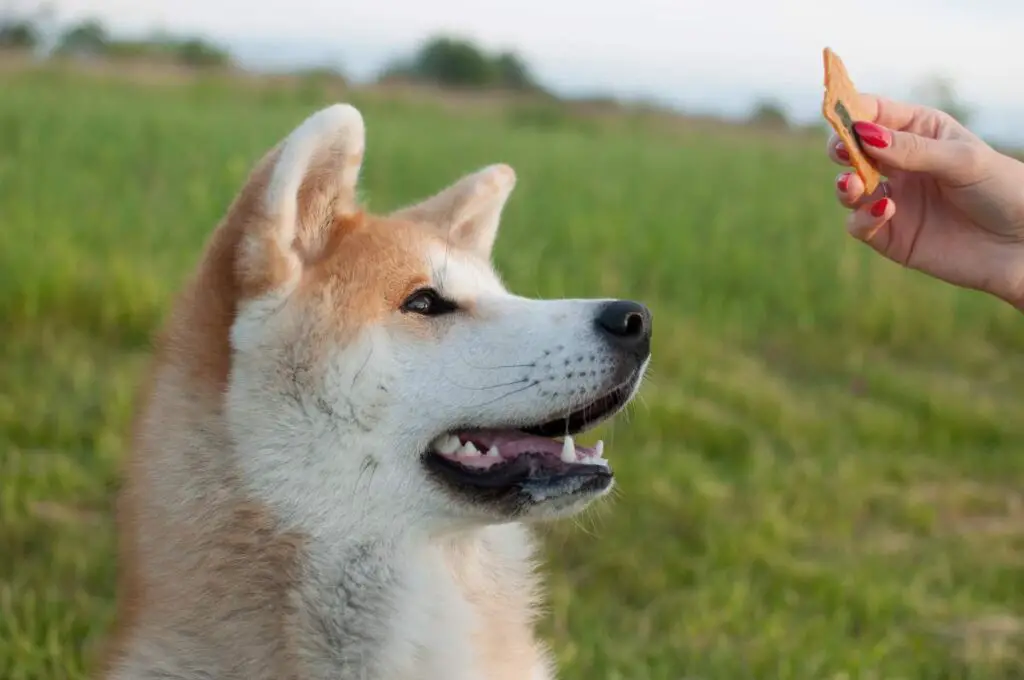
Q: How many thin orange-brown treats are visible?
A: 1